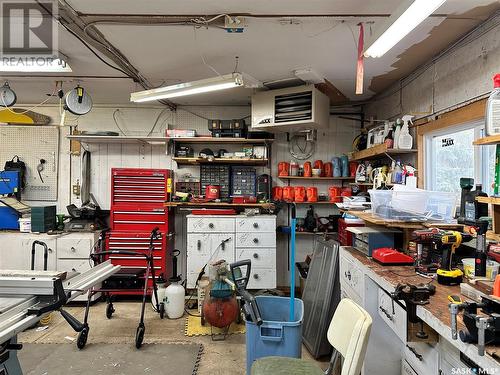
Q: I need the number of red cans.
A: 11